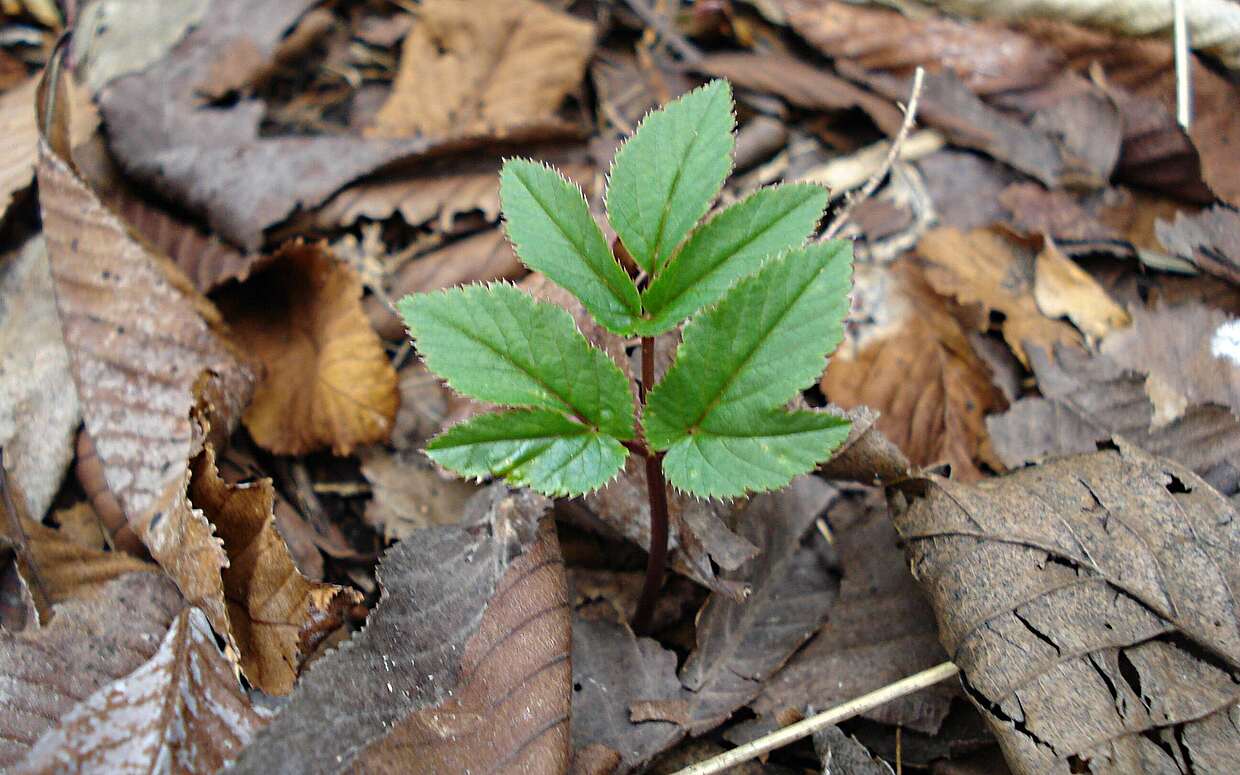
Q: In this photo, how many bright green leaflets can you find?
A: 7